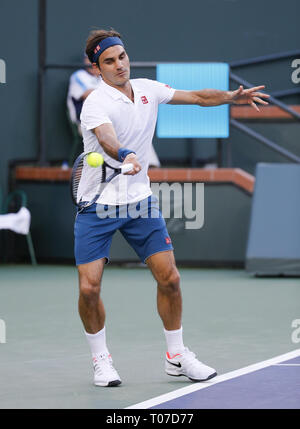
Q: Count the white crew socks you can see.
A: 2